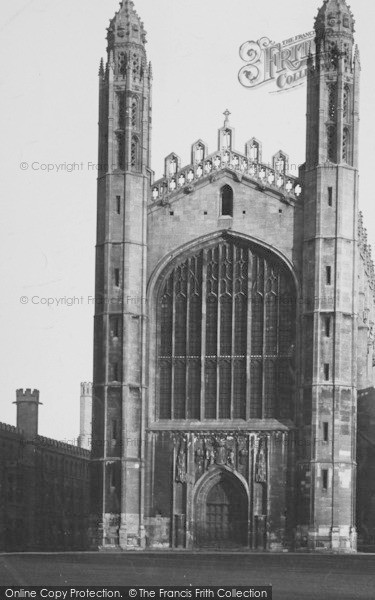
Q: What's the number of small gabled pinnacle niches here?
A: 5